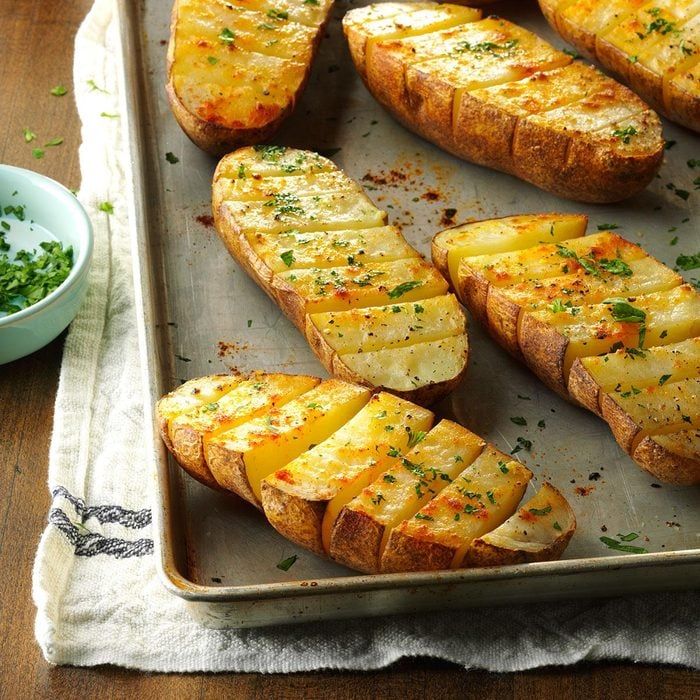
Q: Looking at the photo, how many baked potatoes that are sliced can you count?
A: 6